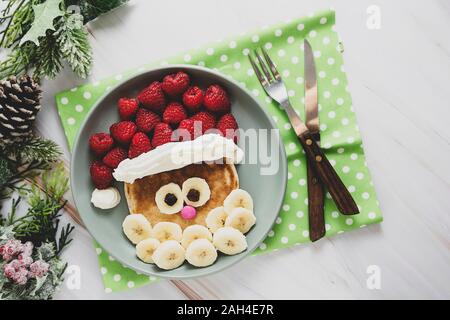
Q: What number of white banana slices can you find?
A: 12